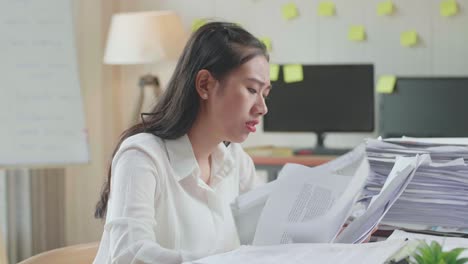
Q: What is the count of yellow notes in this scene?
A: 11